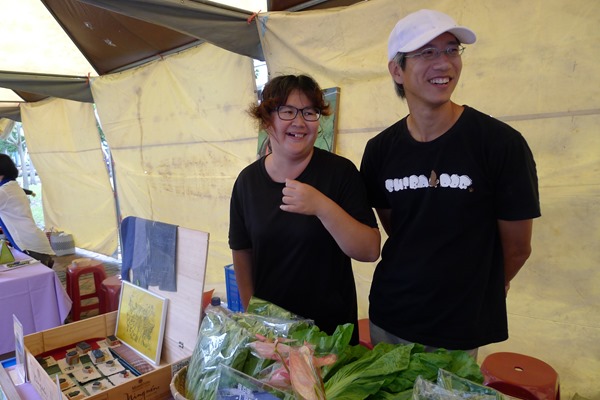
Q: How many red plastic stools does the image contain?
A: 4